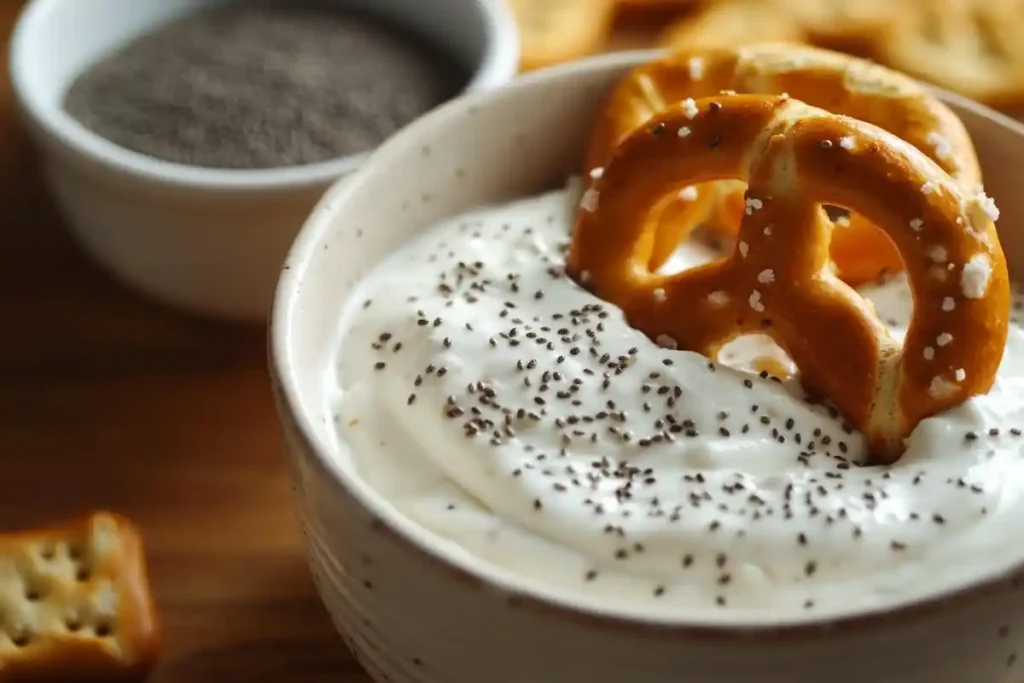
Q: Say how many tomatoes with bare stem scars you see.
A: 0